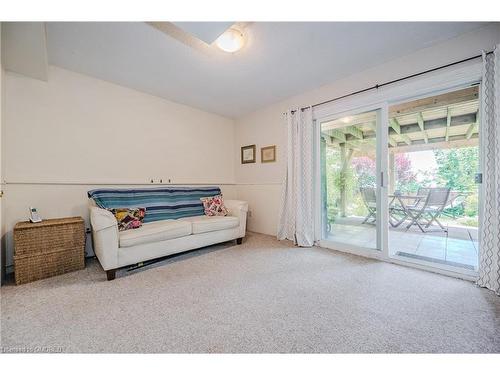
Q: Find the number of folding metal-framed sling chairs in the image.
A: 3